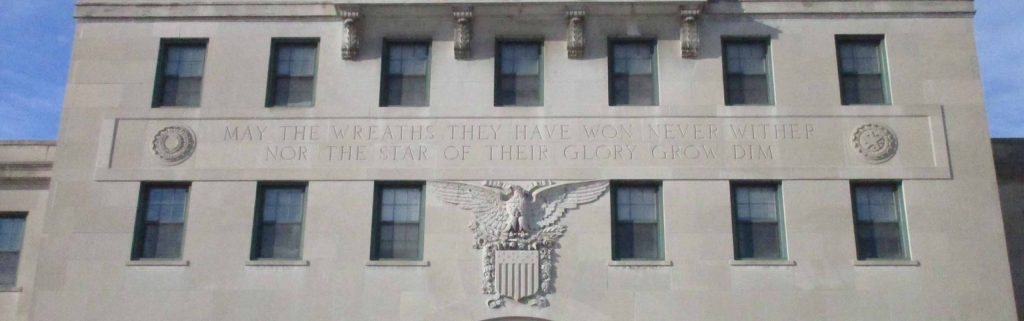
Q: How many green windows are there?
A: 14